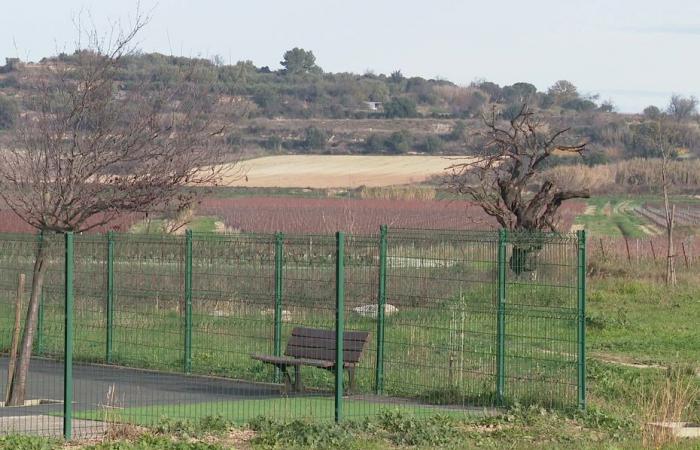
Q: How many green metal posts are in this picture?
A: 9